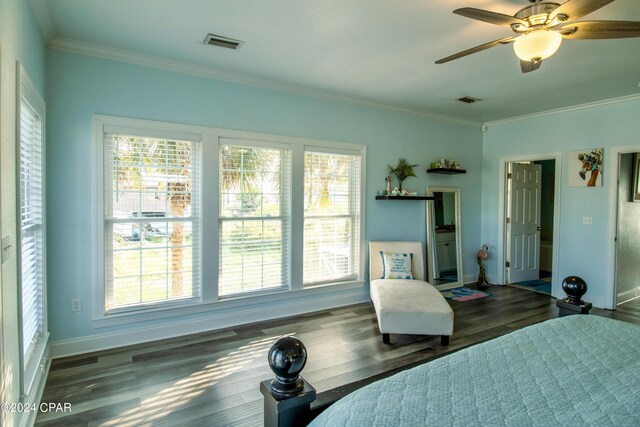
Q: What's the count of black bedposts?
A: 2